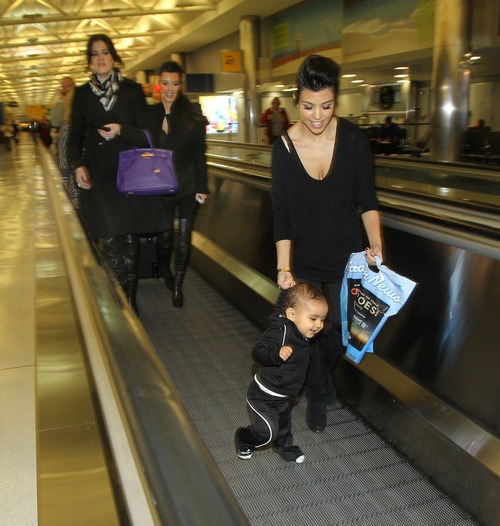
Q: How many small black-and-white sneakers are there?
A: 2